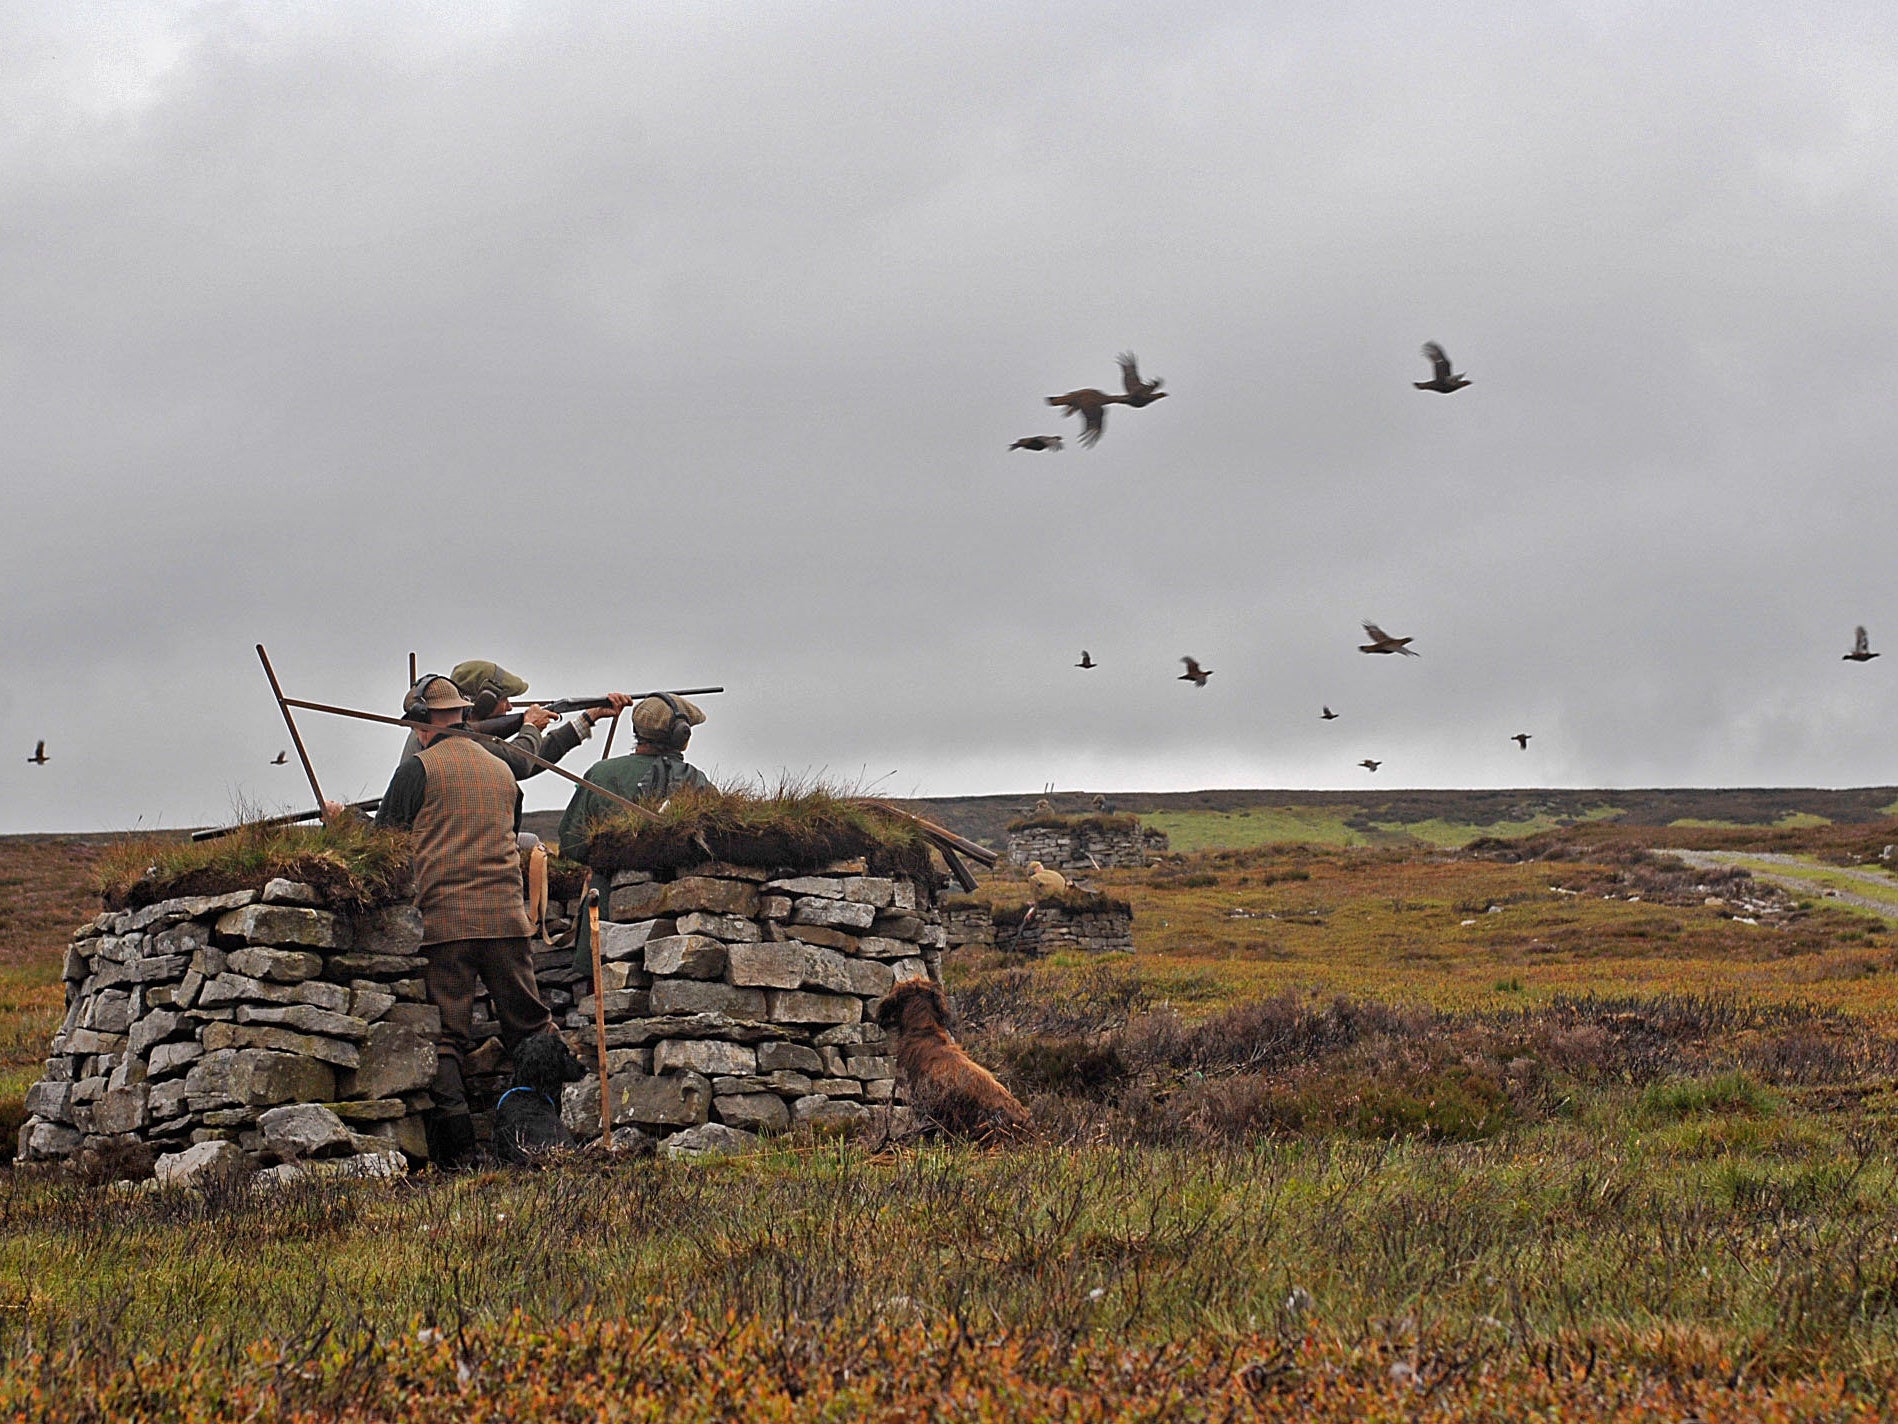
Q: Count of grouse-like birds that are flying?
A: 13